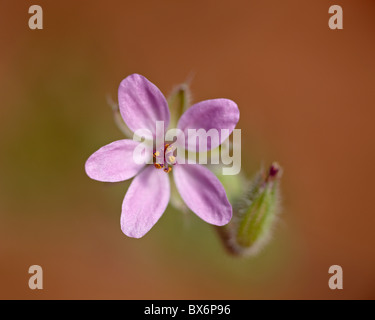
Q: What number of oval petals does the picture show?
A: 5